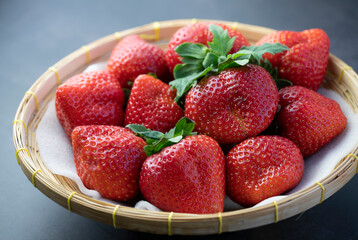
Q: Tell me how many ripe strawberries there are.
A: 10